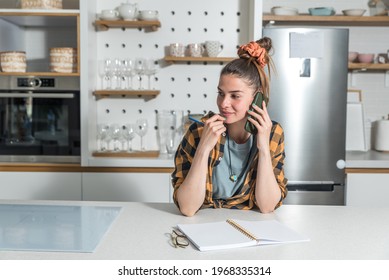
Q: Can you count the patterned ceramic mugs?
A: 3